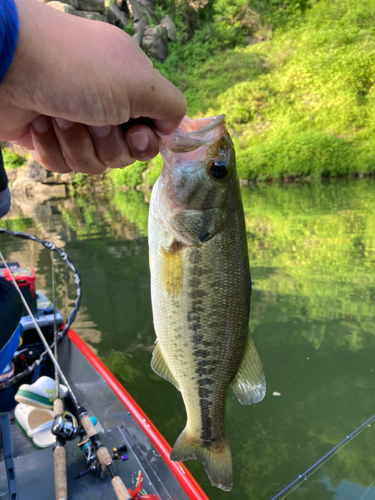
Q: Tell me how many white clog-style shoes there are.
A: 2